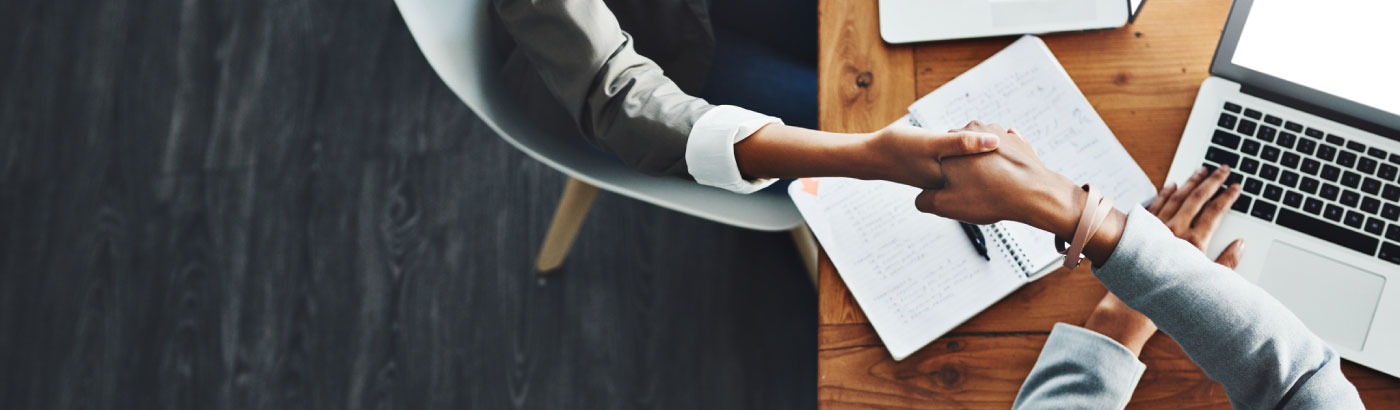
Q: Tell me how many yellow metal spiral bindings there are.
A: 0